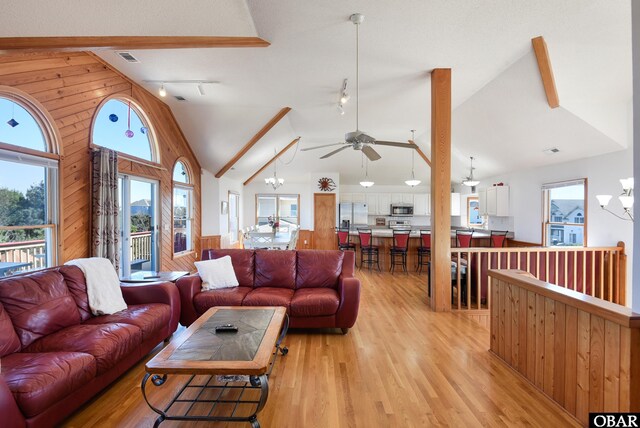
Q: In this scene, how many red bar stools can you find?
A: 6